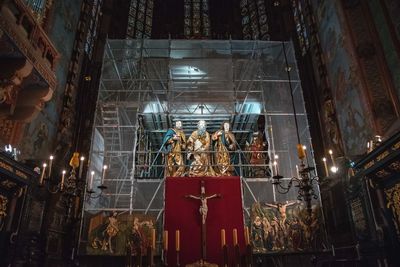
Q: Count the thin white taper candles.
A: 12